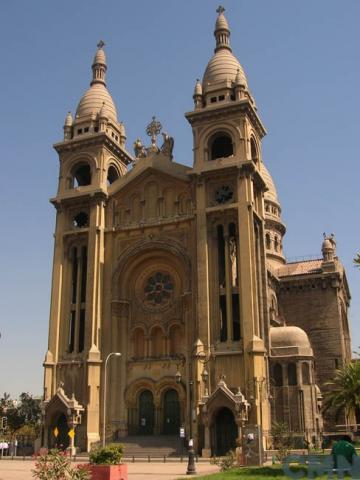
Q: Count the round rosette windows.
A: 3